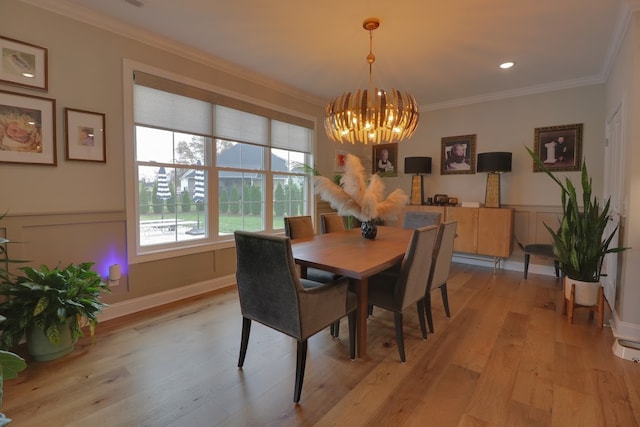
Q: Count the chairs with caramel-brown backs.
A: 2